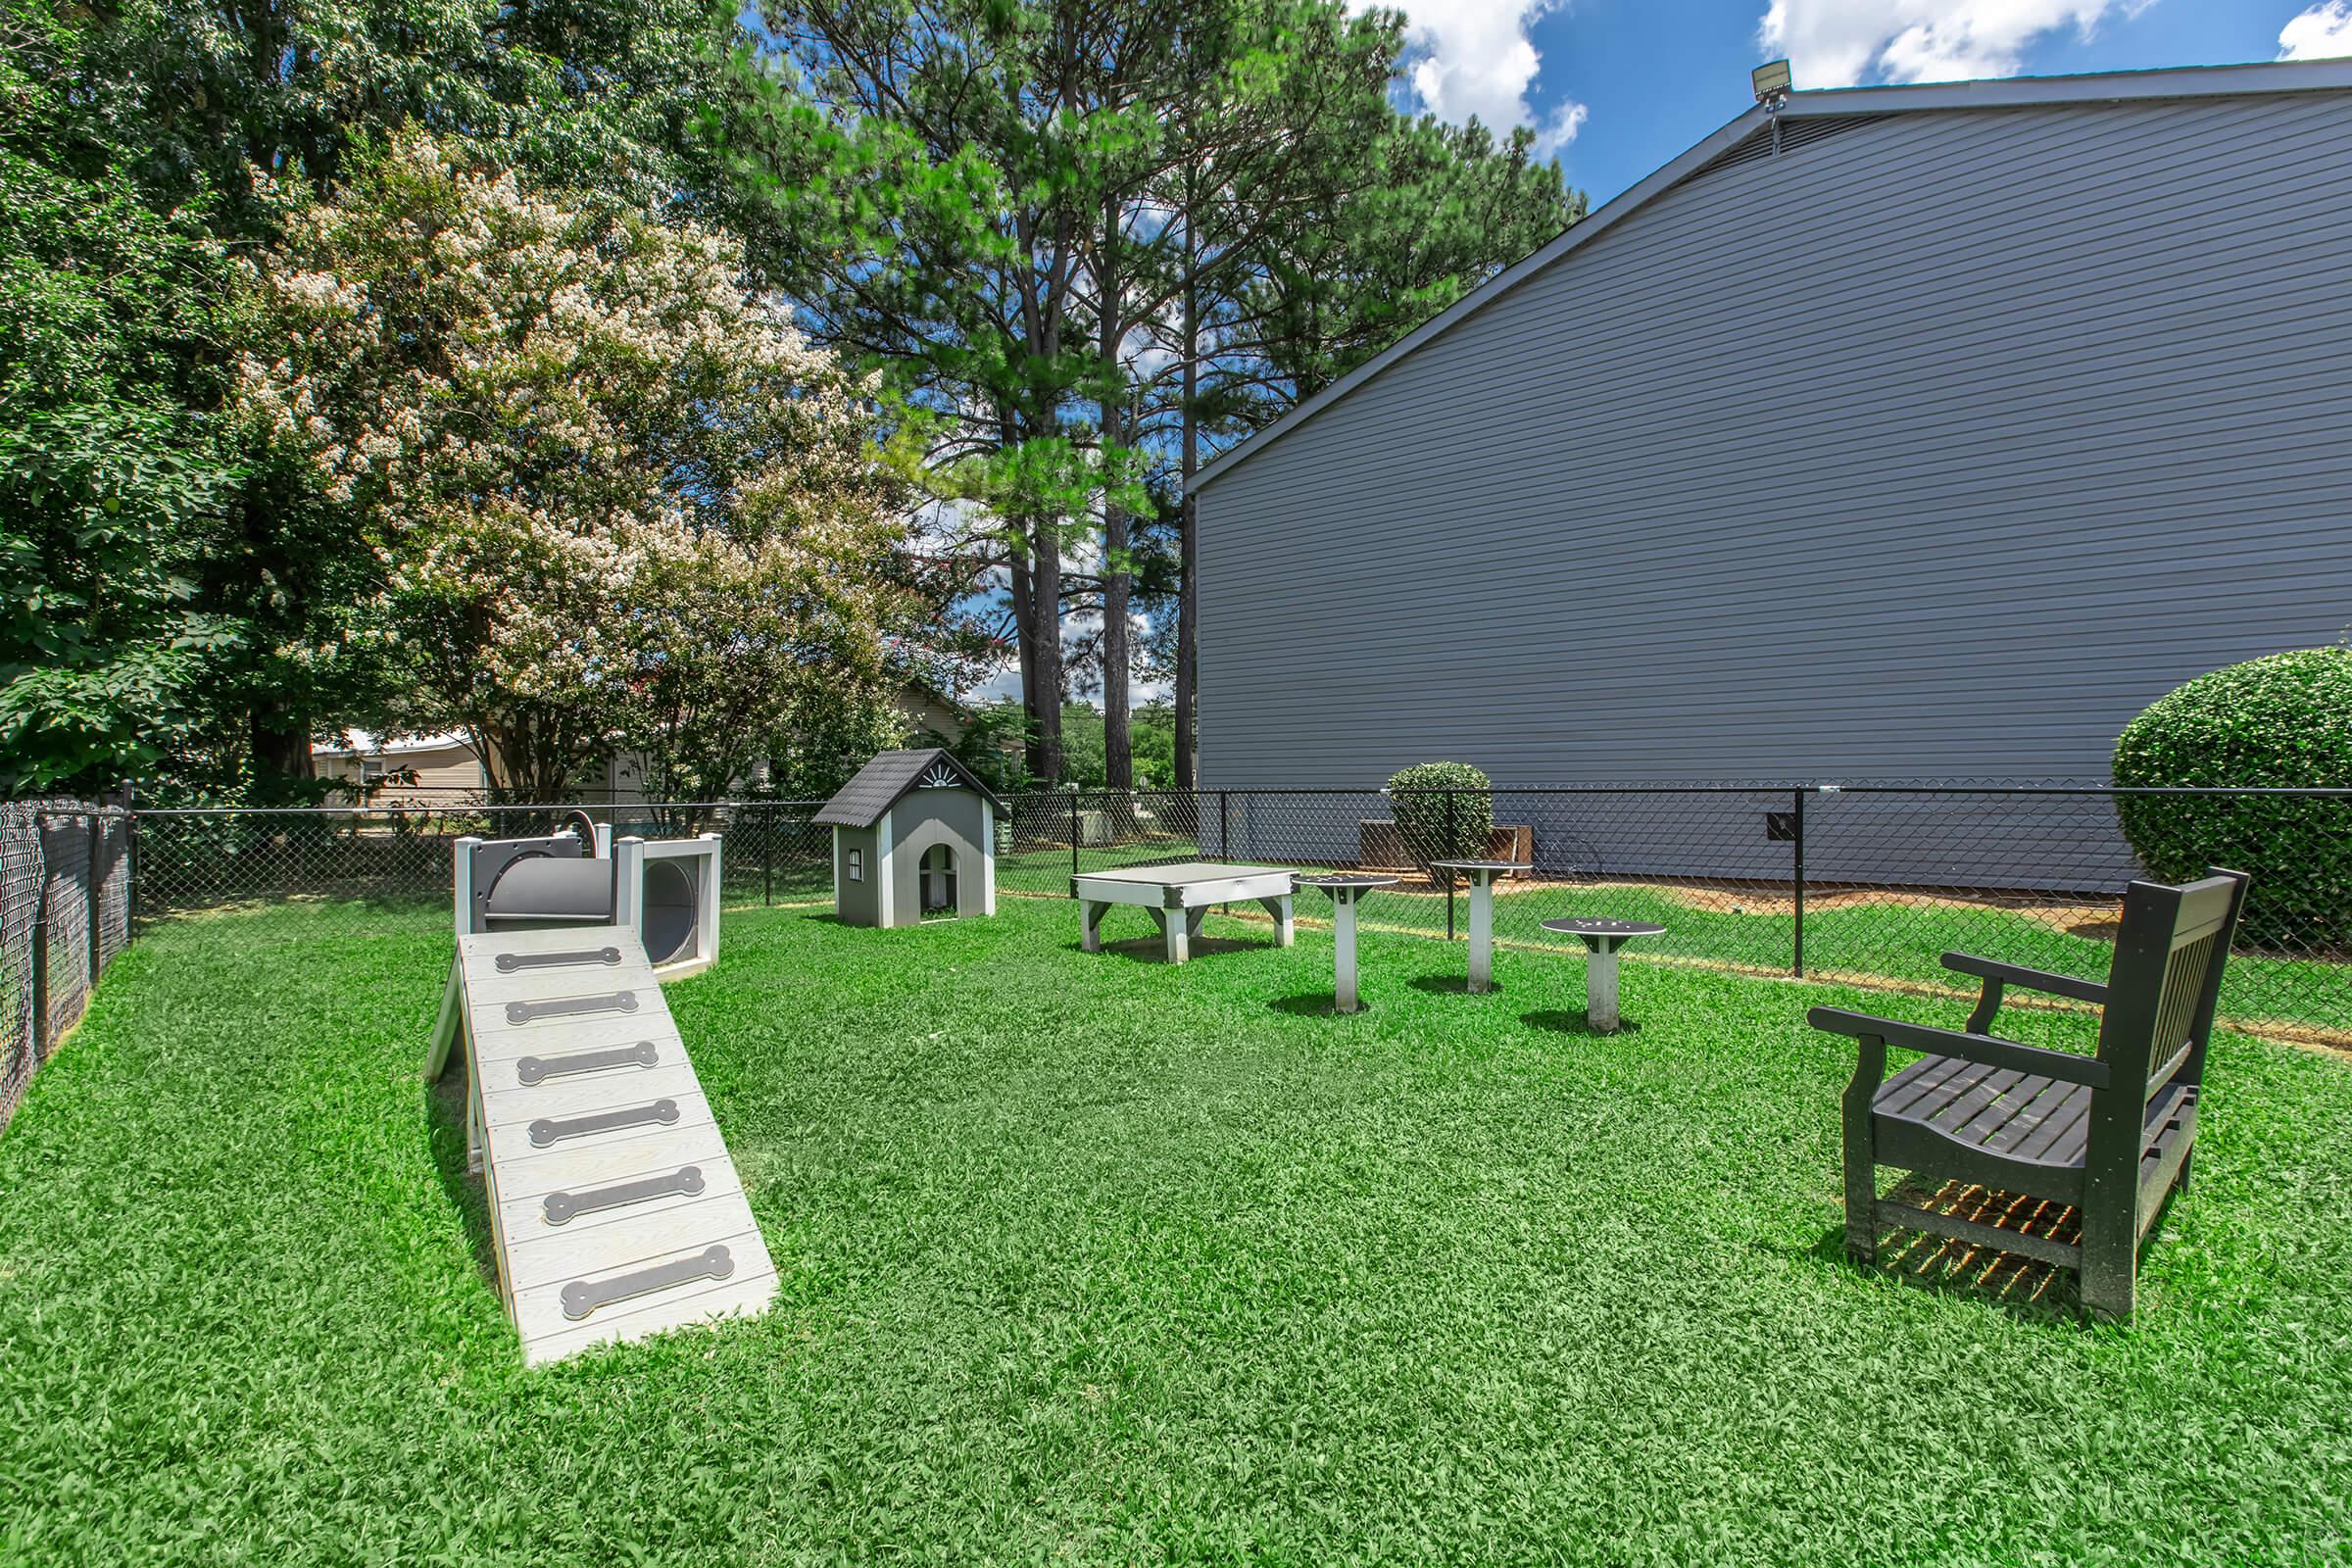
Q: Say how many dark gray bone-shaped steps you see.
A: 6